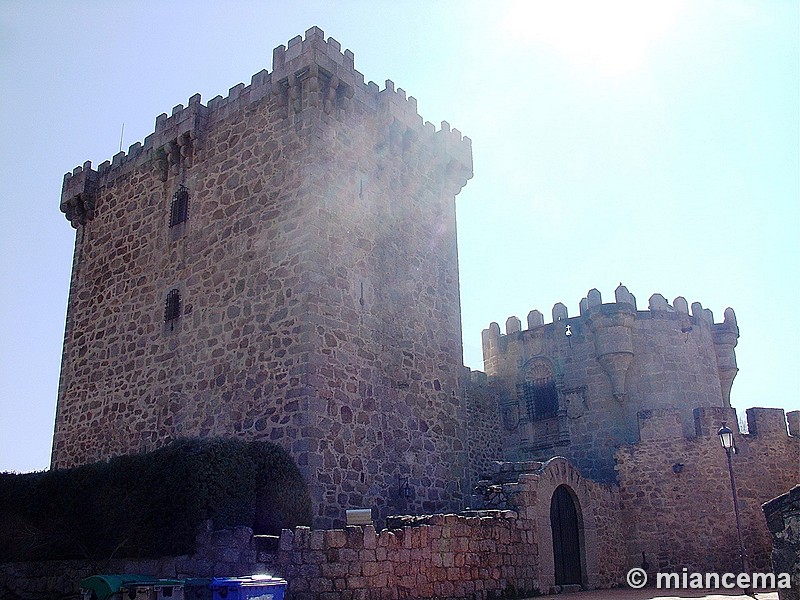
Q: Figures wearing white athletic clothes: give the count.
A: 0